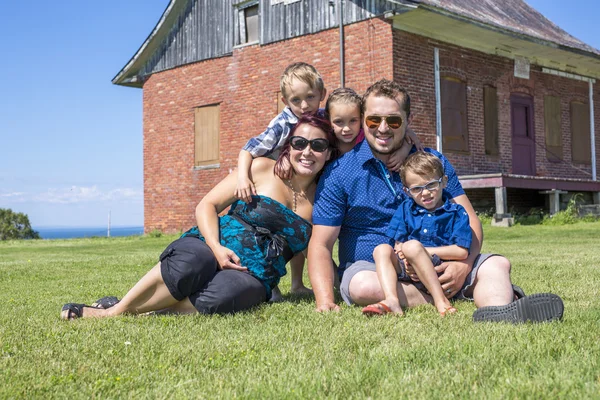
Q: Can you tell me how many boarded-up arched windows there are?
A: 4